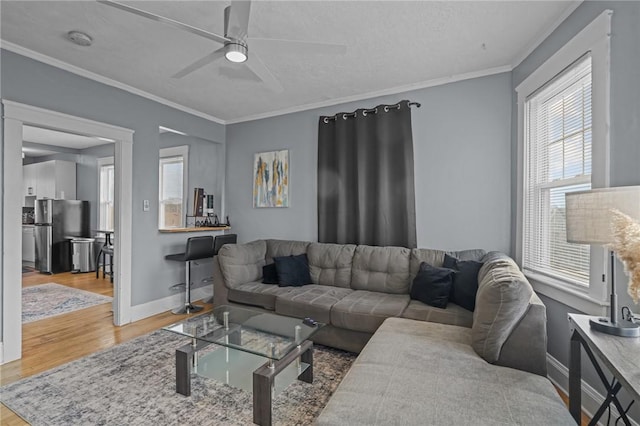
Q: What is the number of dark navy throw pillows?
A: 4